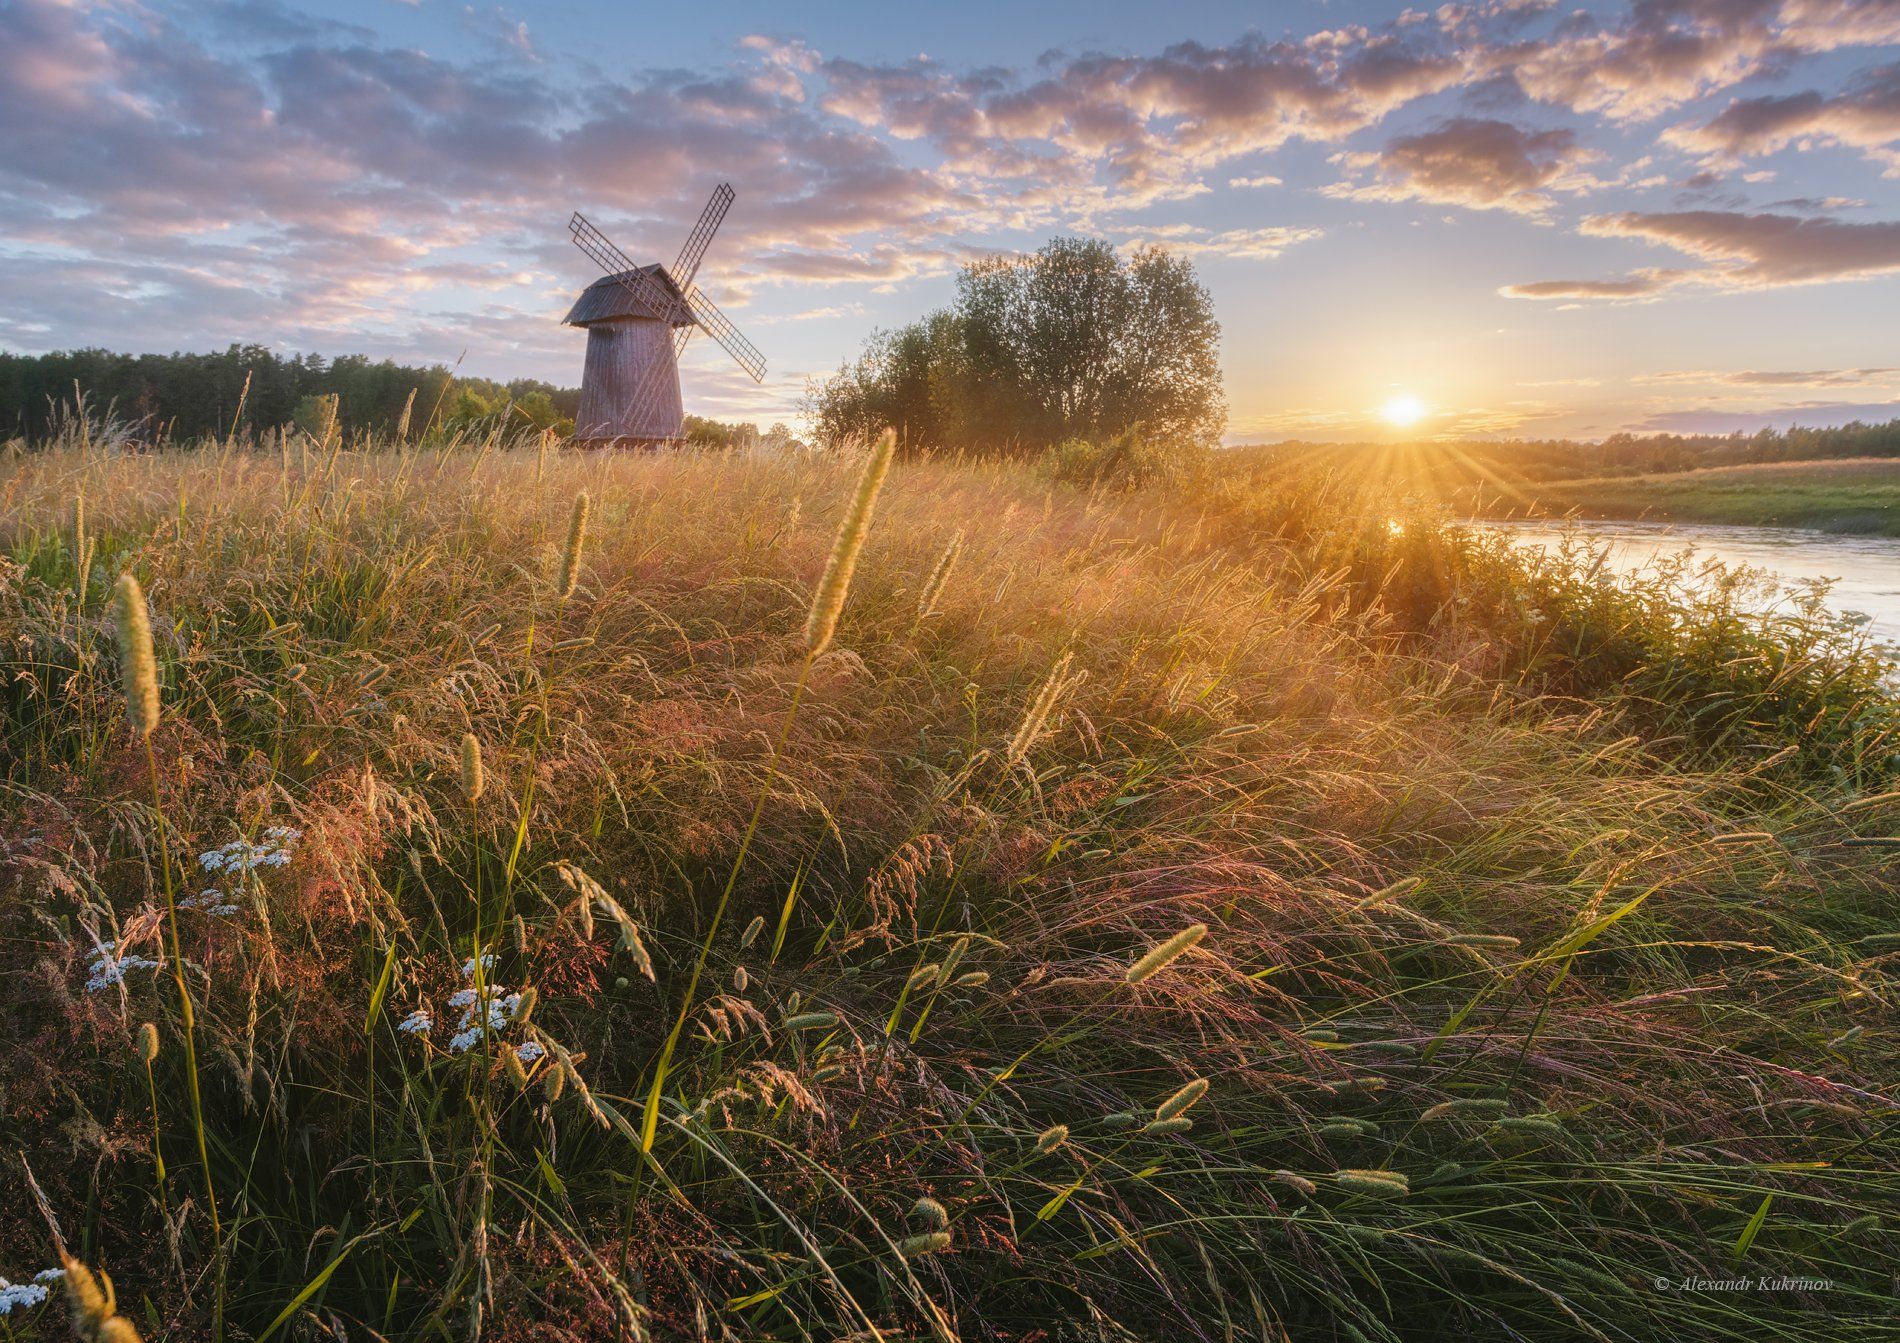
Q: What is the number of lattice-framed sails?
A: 4